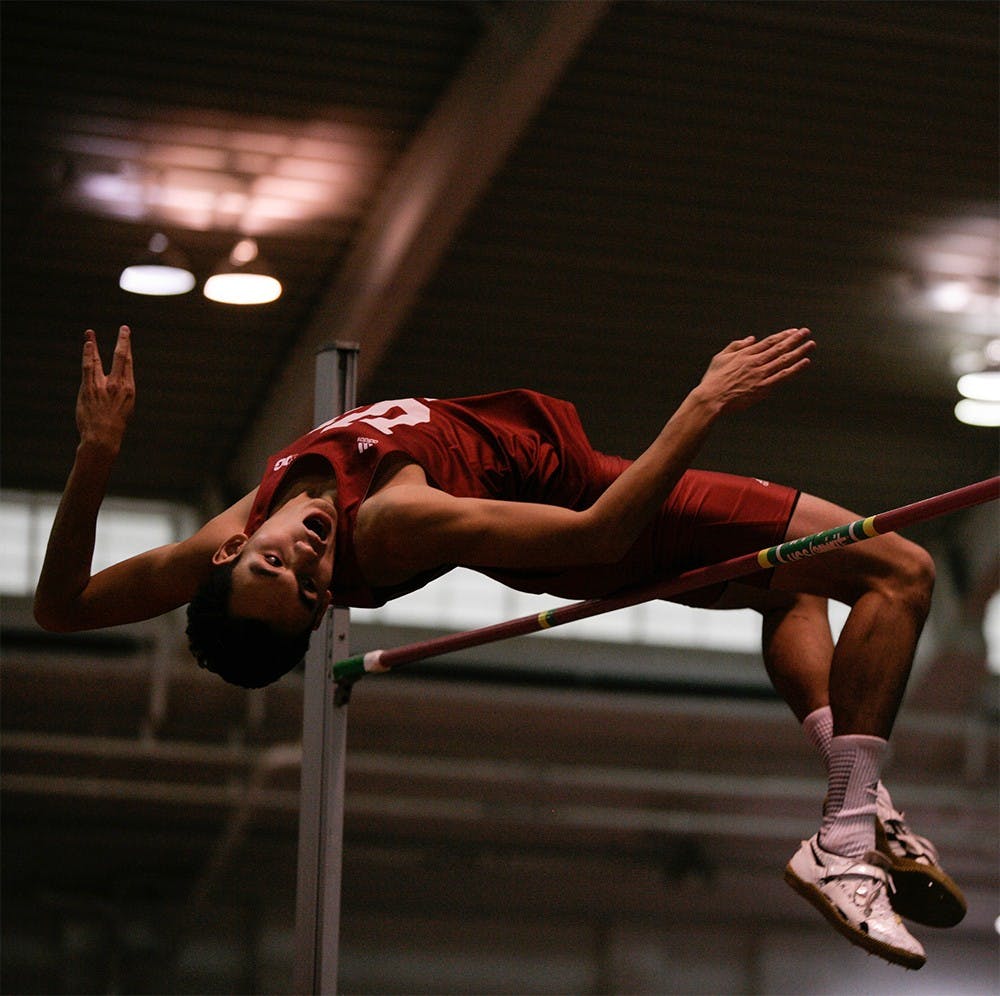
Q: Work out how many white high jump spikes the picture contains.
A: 2